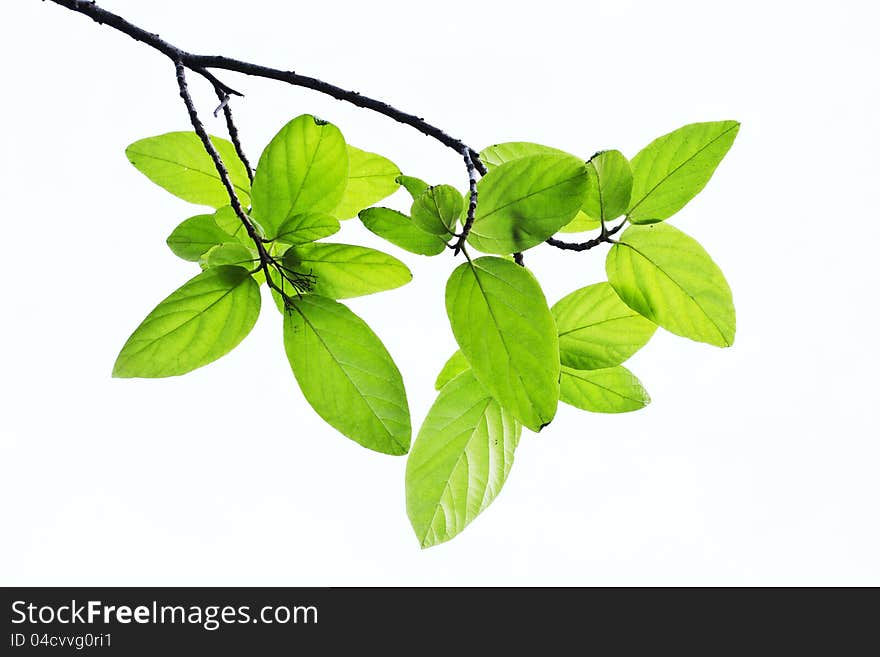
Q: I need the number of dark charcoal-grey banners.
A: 1